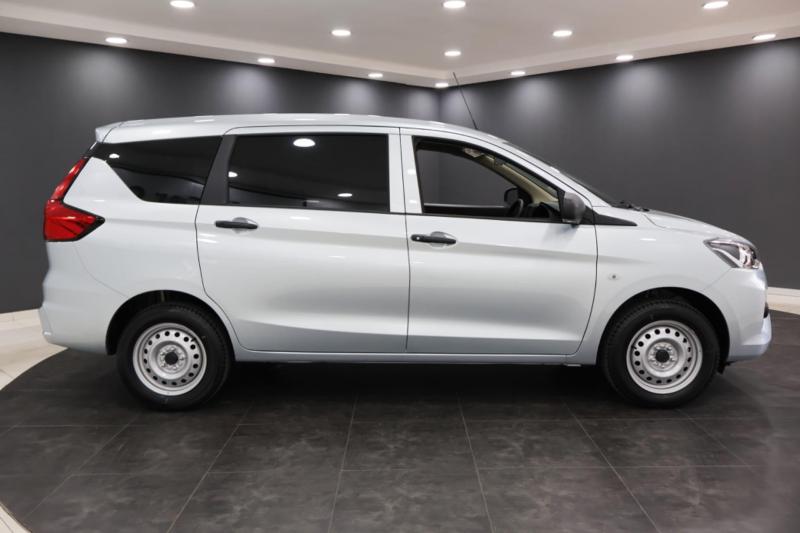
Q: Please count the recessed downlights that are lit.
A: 13